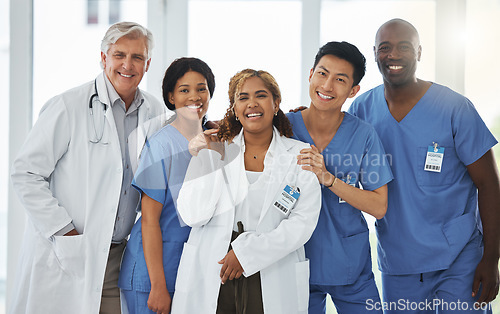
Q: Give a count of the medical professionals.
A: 5